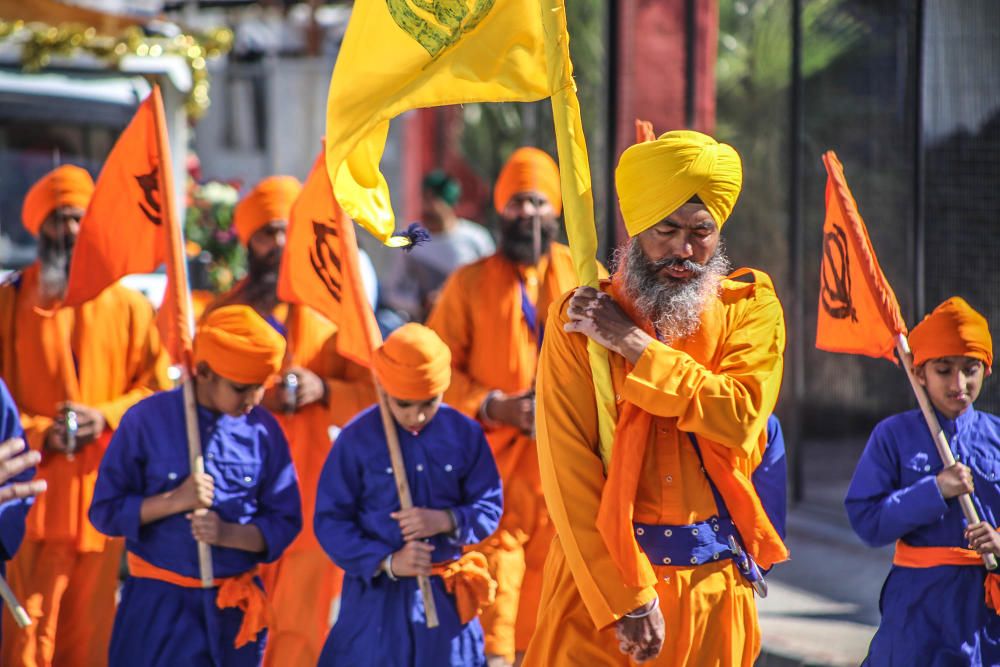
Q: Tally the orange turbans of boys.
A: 3